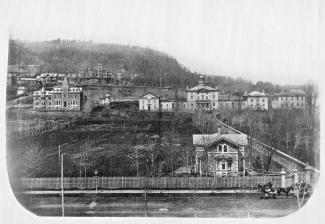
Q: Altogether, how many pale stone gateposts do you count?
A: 3